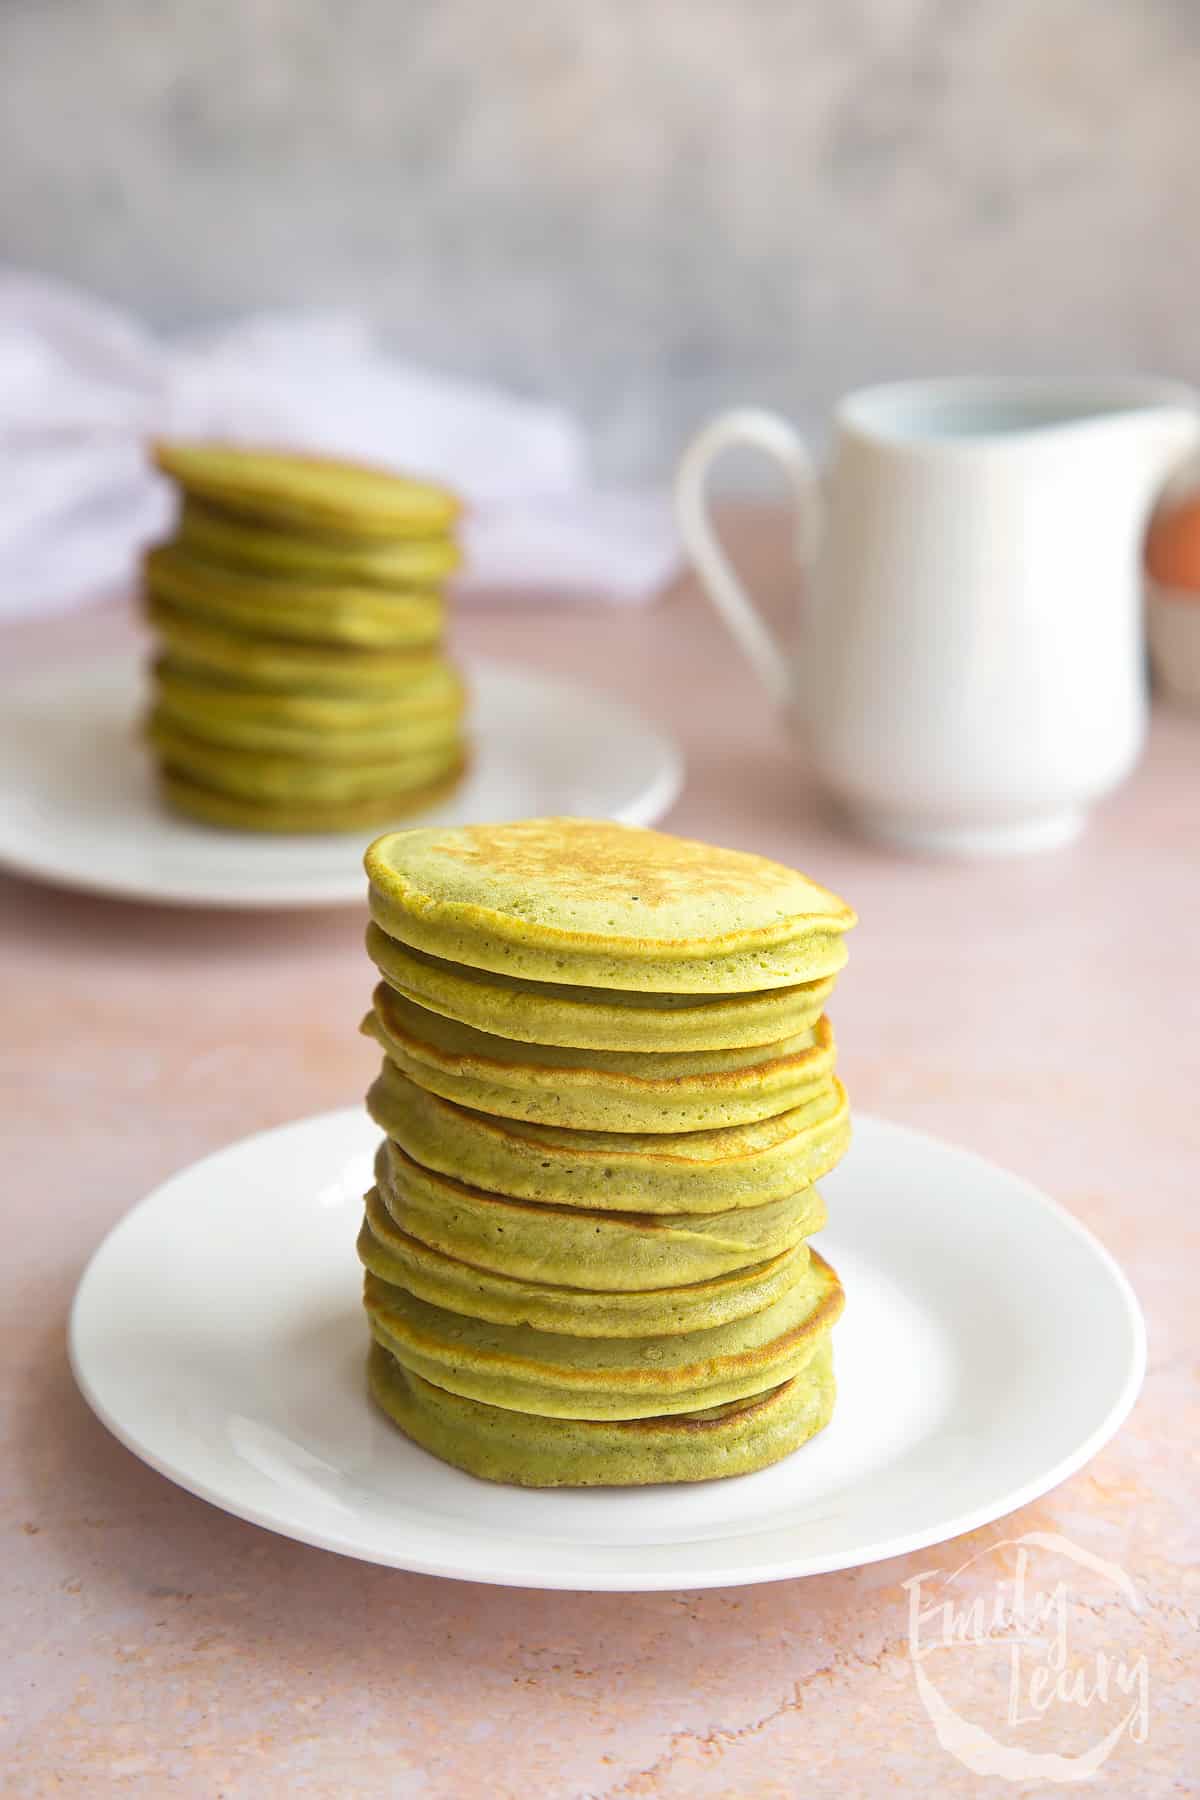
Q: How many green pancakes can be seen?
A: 15